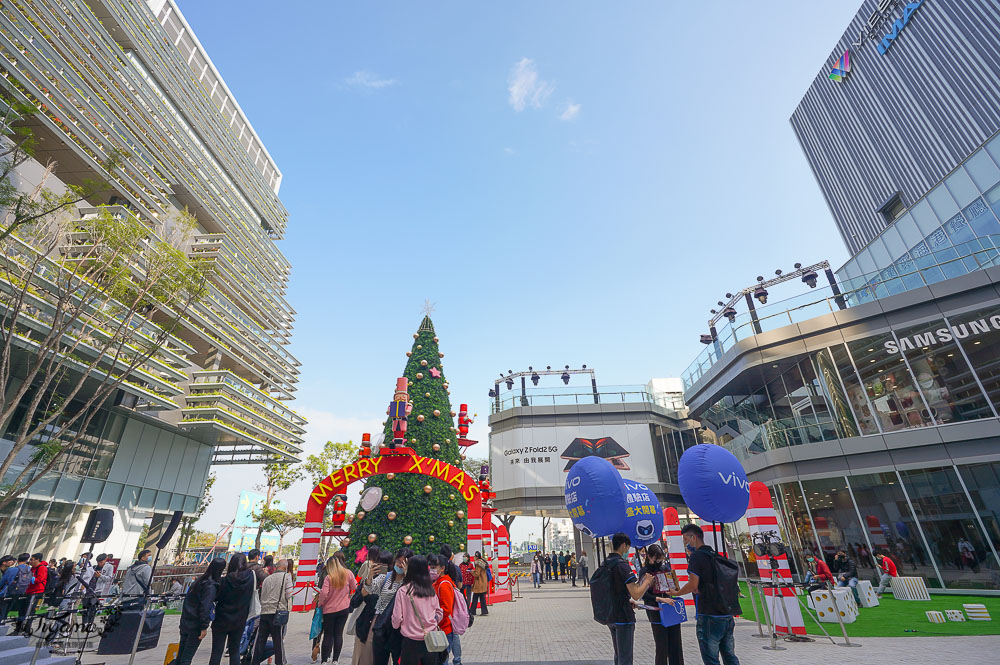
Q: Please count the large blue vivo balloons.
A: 3